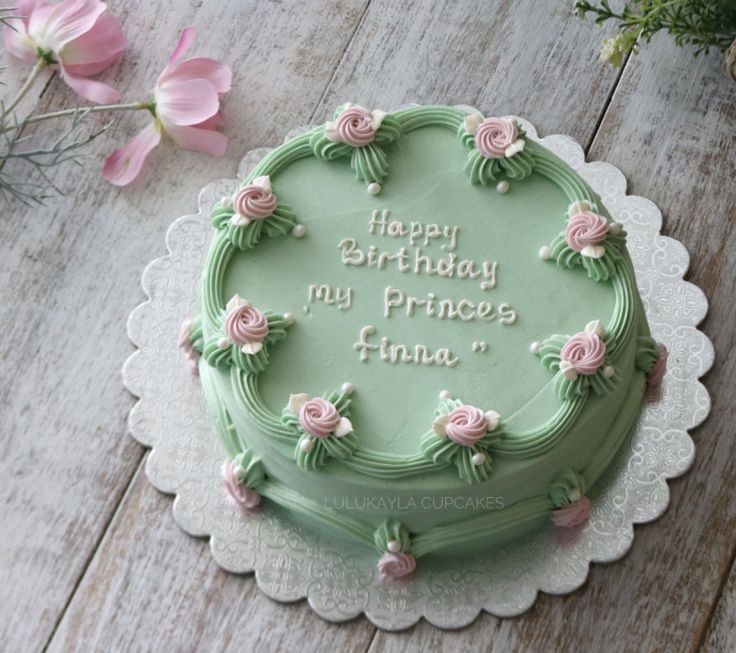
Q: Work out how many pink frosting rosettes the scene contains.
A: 13